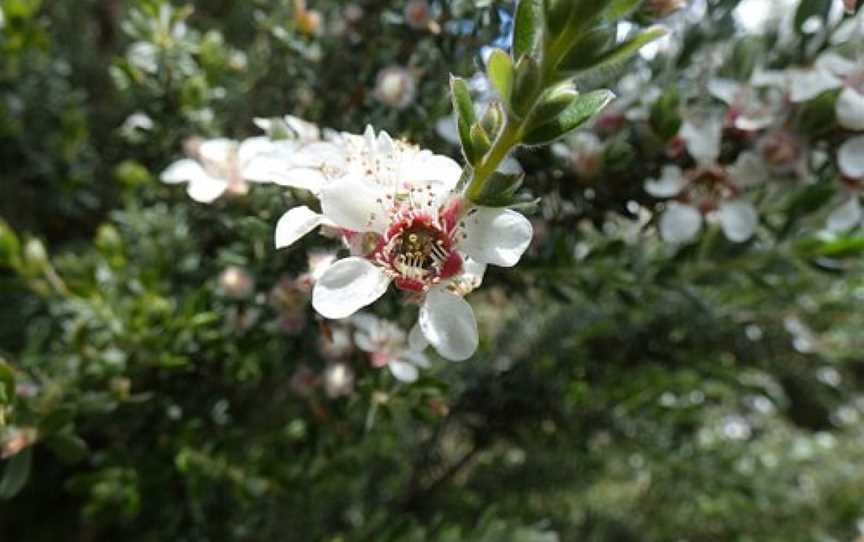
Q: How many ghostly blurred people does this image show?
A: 0